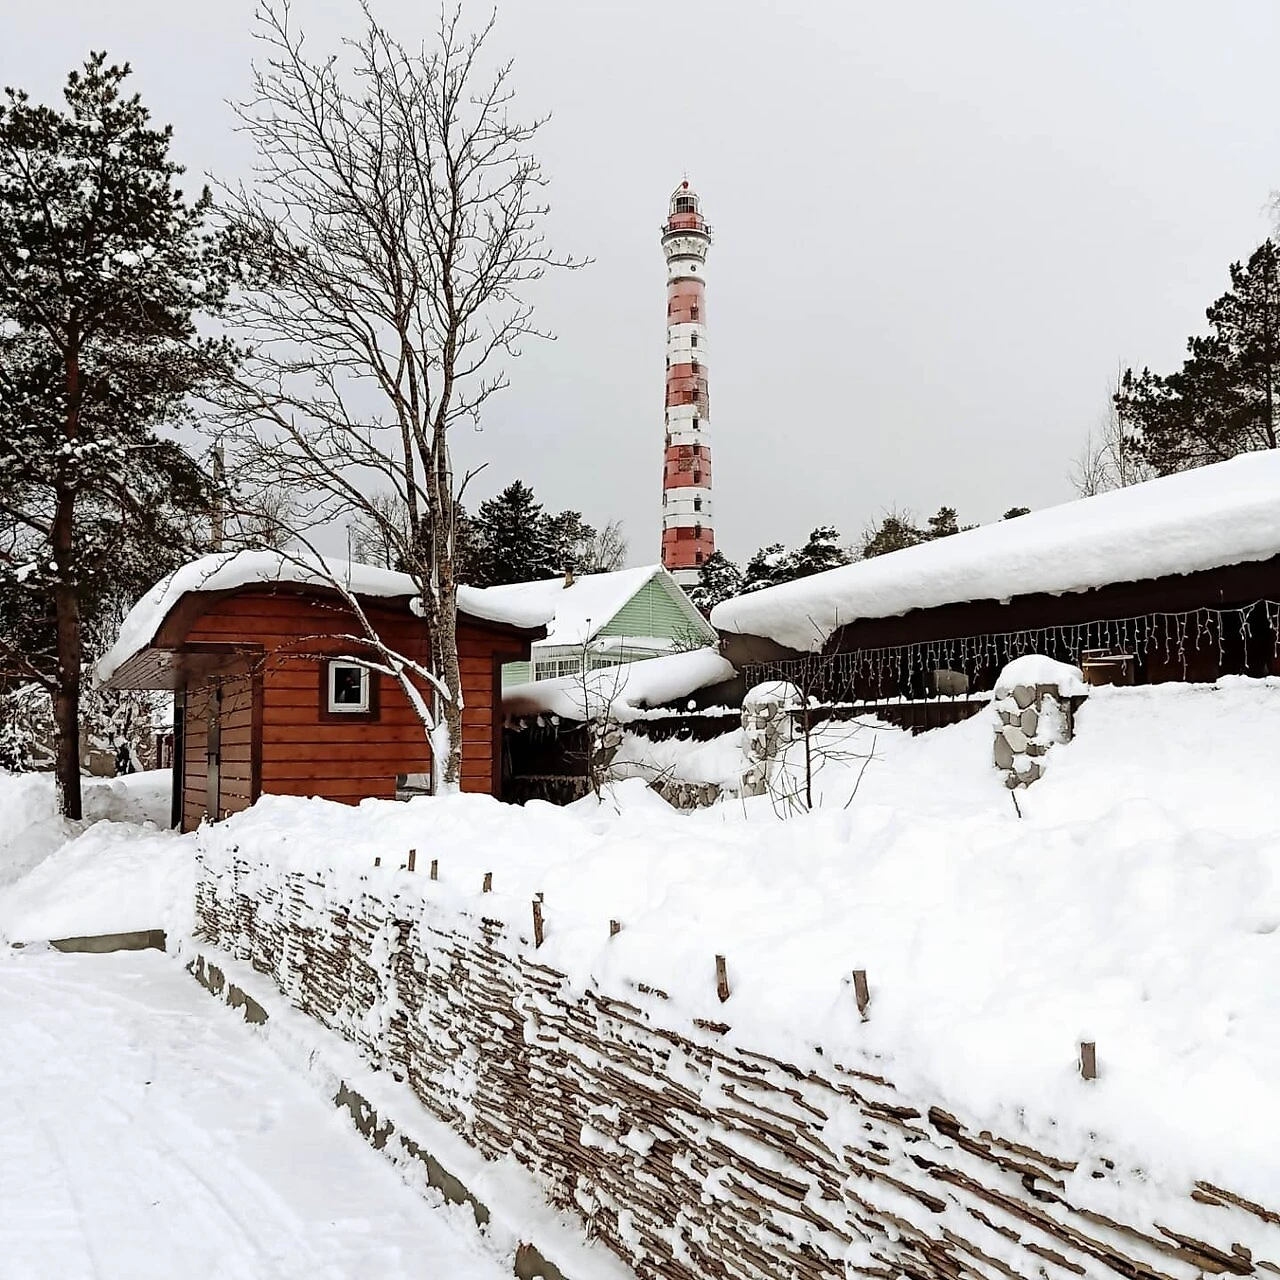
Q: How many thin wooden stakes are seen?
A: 9